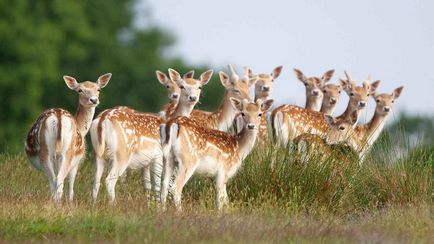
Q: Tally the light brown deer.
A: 11